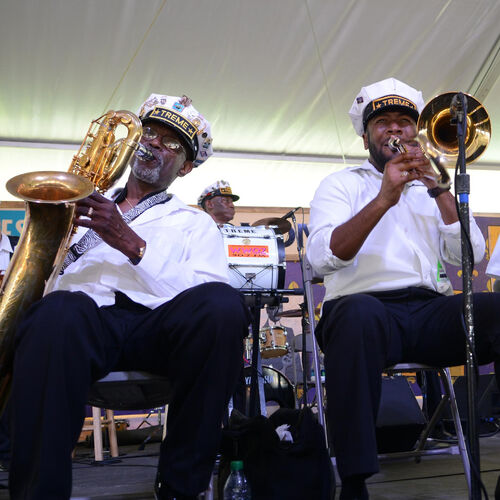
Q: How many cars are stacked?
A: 0